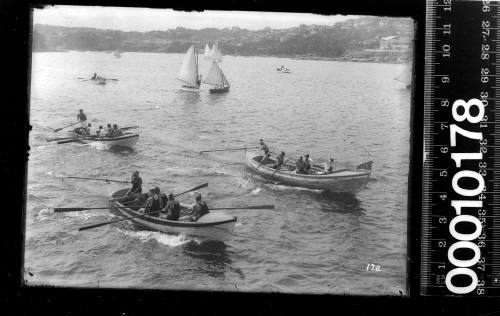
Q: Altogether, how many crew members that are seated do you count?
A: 12